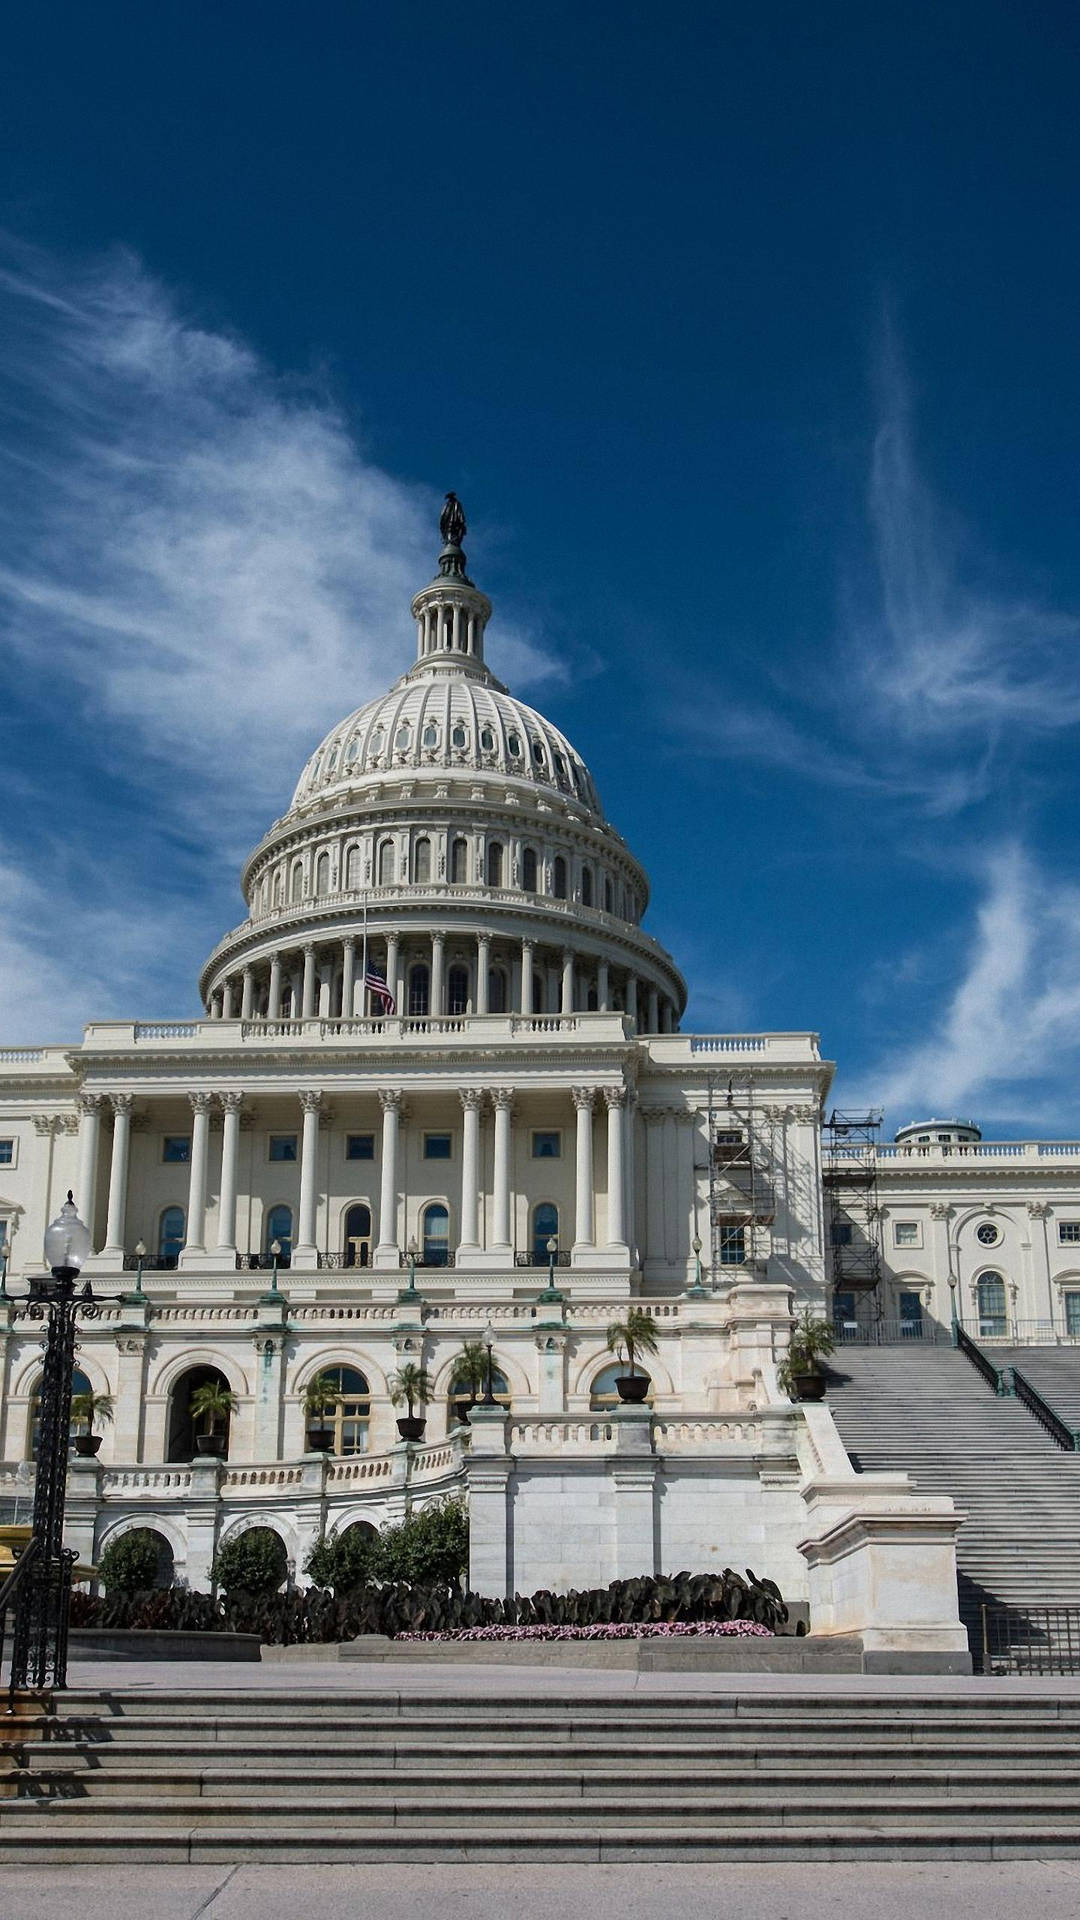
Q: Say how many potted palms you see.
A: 7